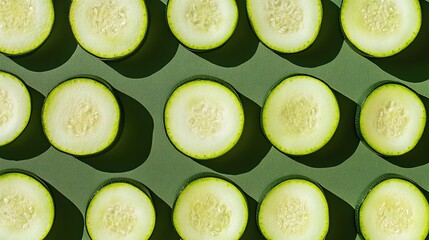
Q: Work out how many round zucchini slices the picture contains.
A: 15